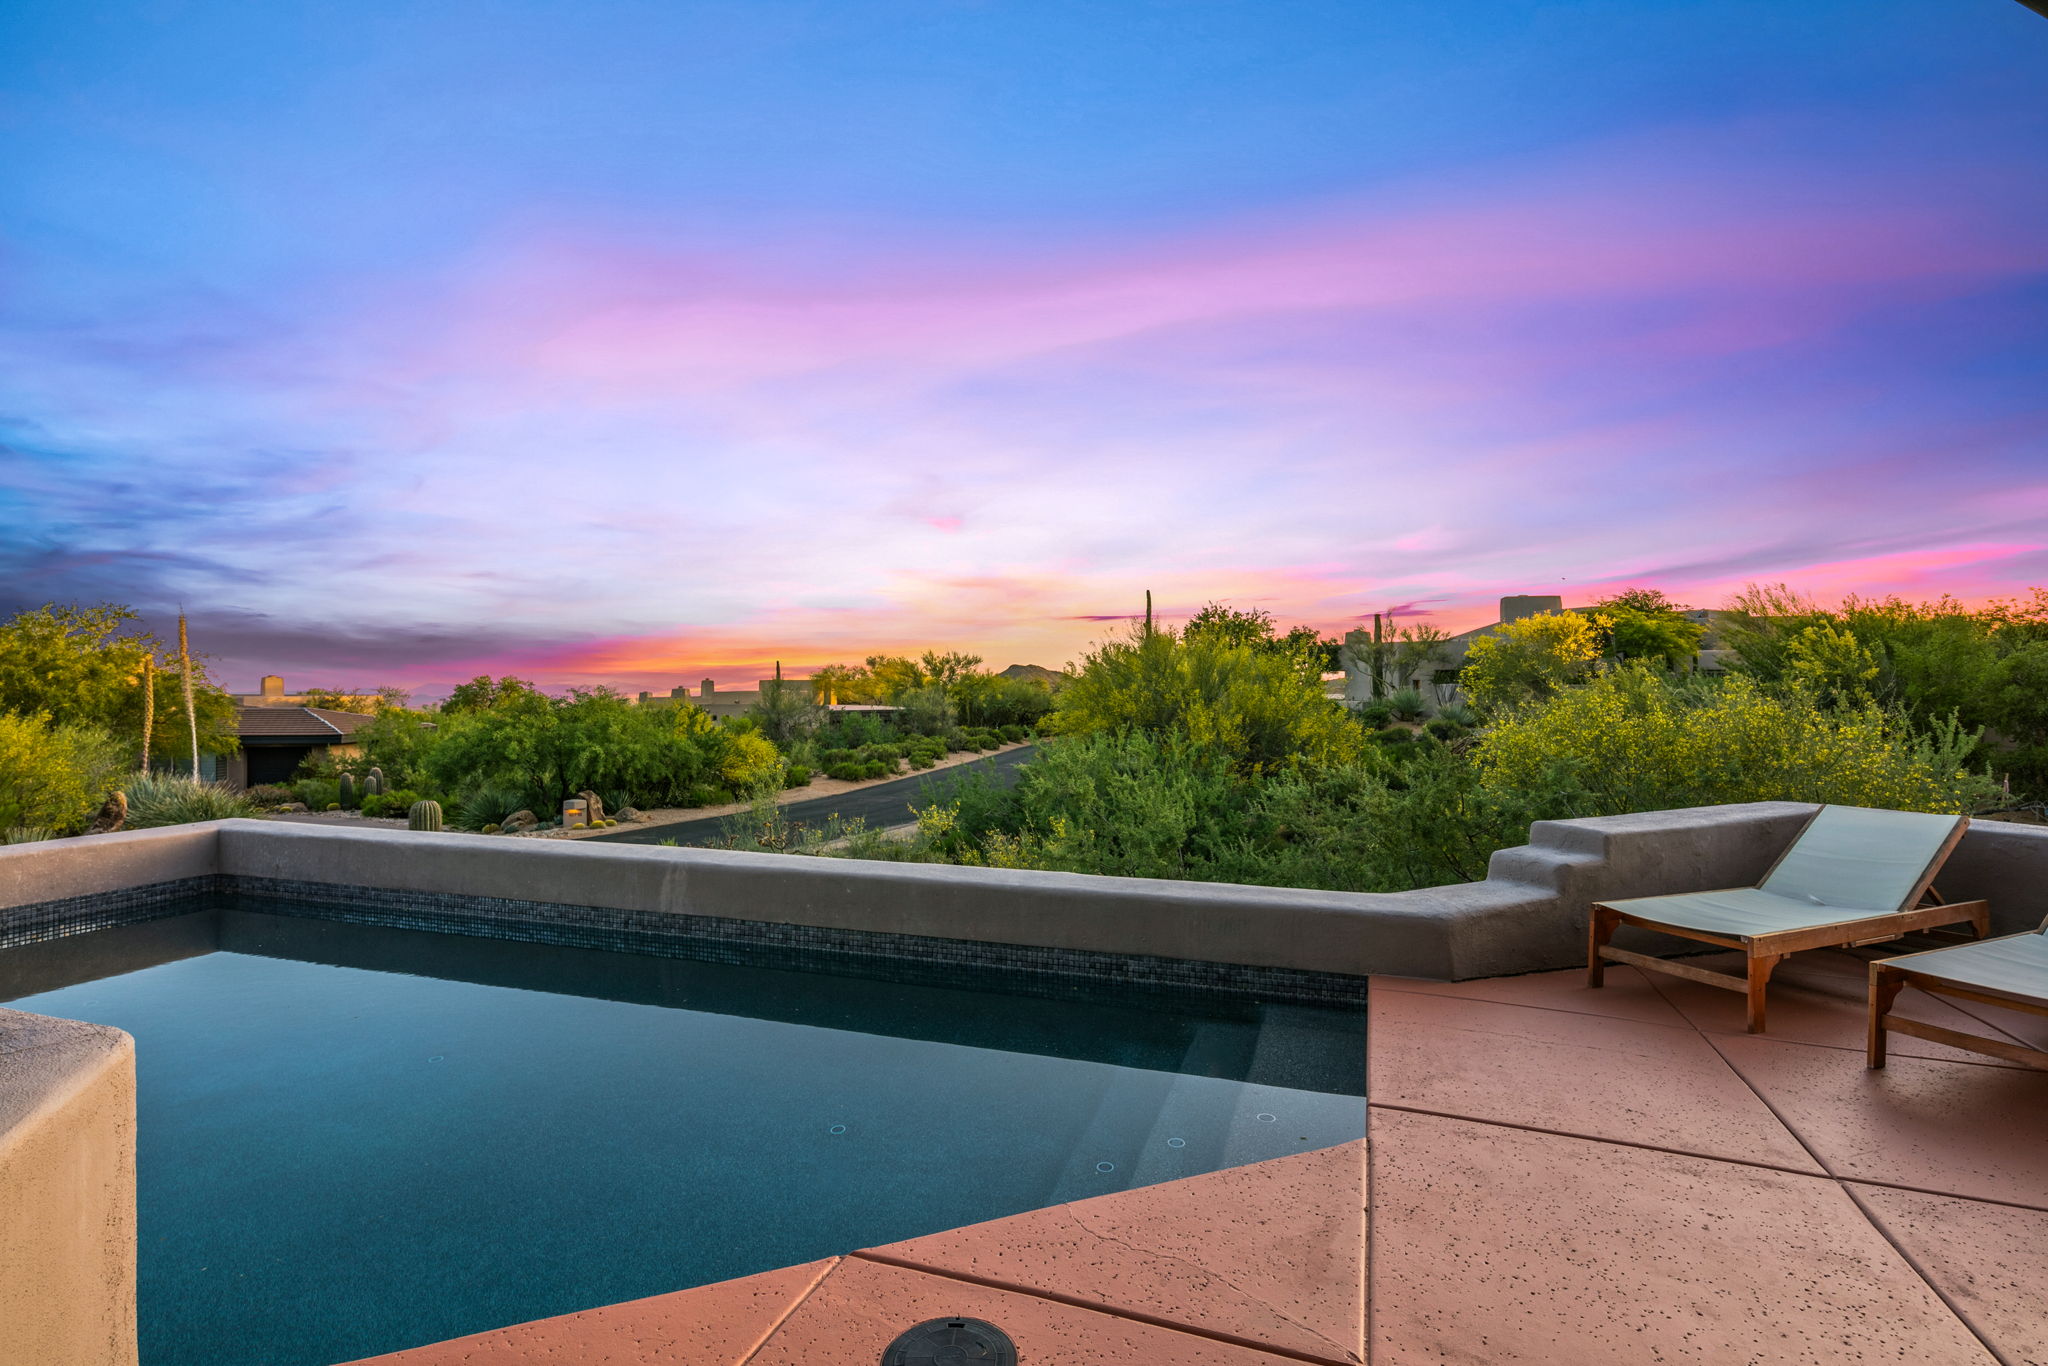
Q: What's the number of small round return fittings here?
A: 5